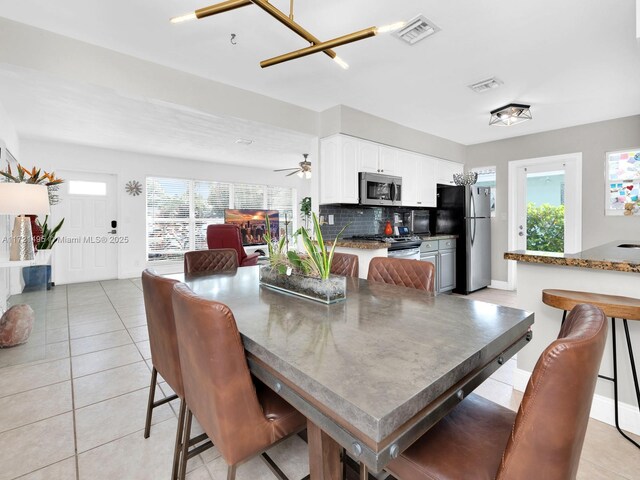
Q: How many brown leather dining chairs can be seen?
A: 6